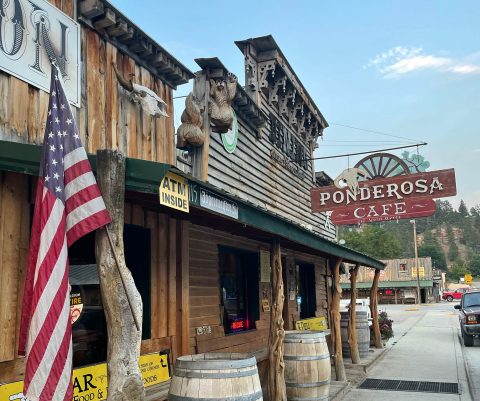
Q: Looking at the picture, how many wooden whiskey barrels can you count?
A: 3